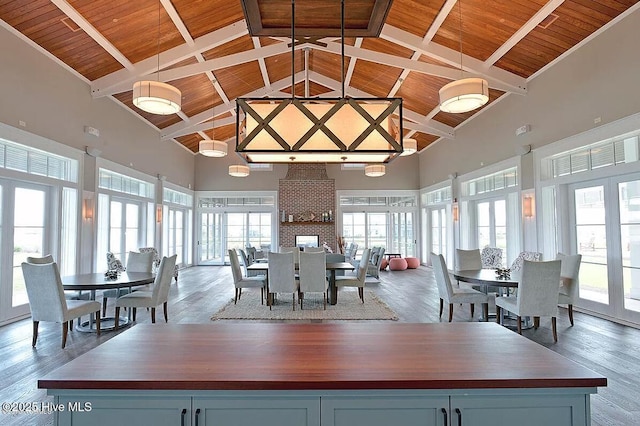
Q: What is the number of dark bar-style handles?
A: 4